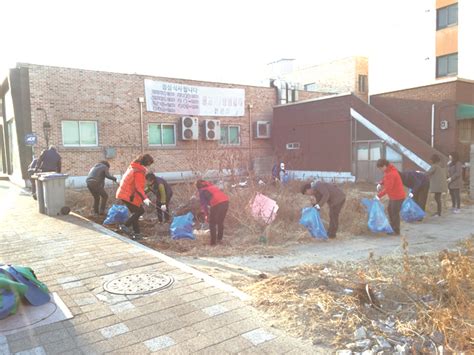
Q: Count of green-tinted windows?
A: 3